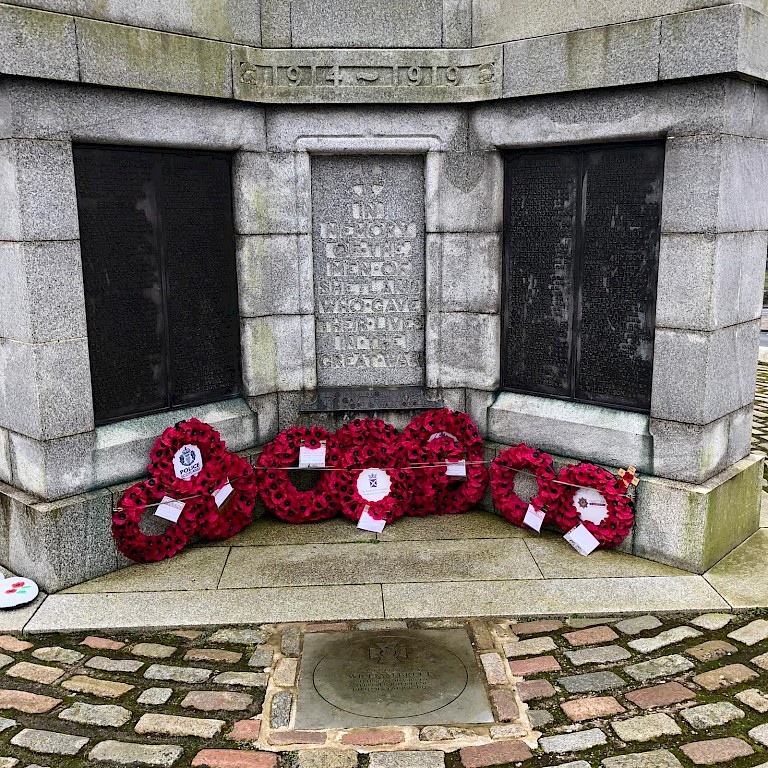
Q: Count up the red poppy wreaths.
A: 10